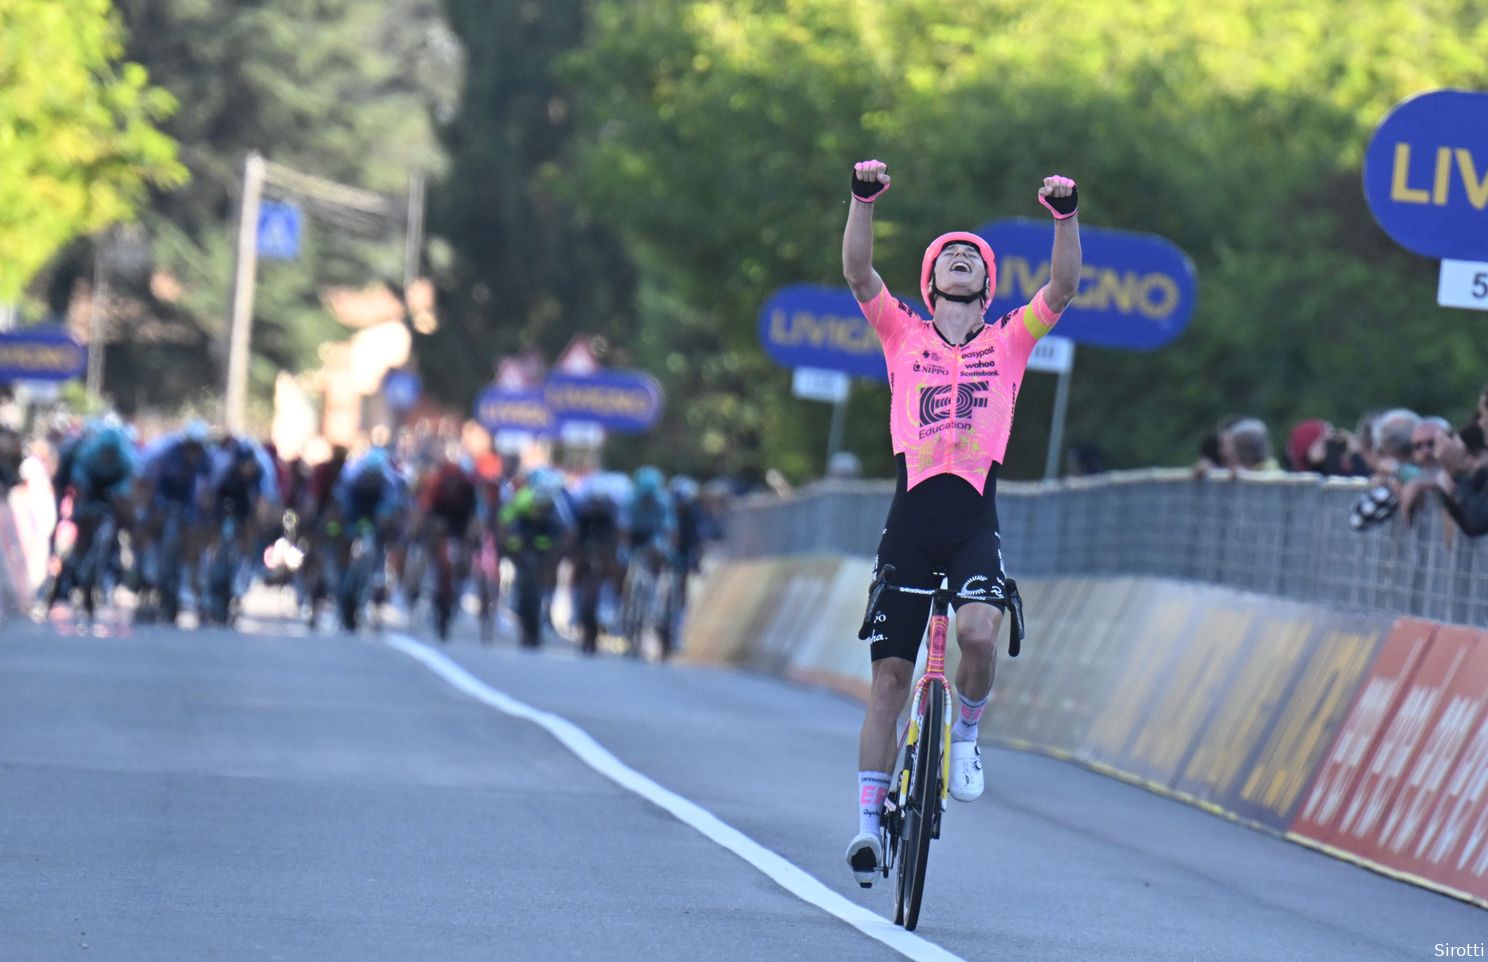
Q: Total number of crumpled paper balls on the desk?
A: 0